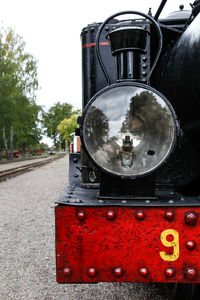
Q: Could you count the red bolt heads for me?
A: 12